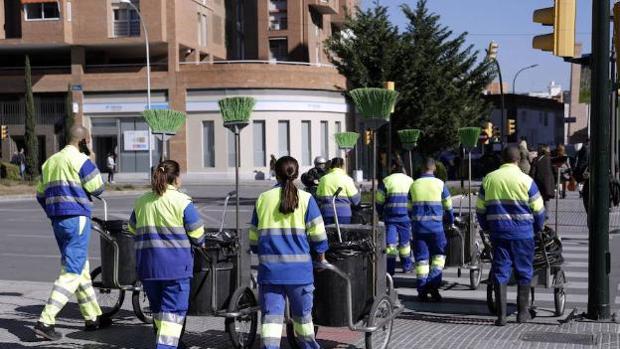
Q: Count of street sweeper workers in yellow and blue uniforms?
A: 7